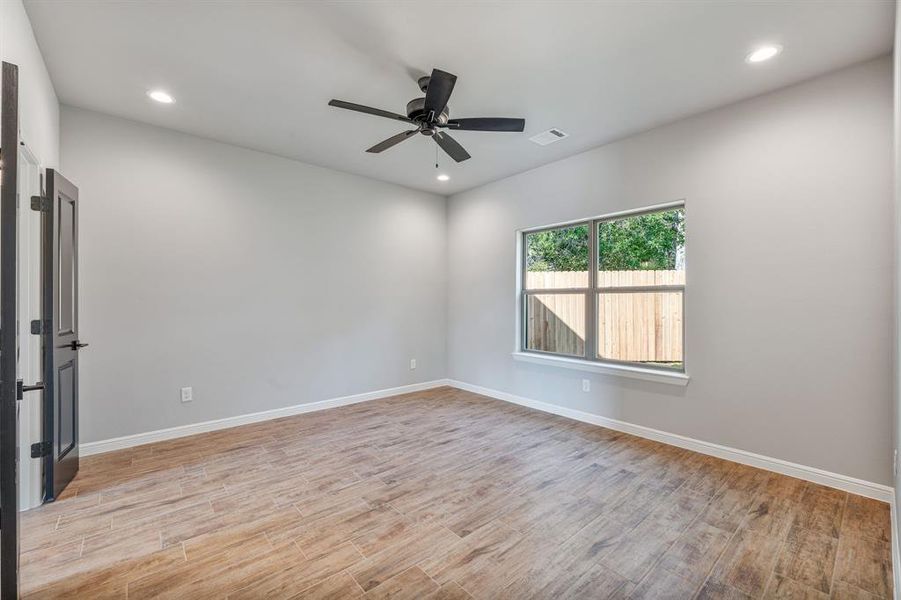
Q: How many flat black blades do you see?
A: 5